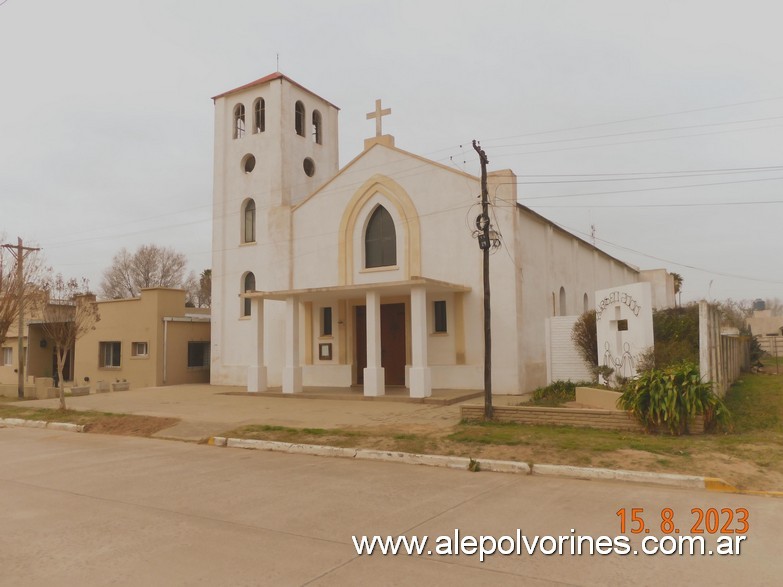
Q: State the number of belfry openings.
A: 4